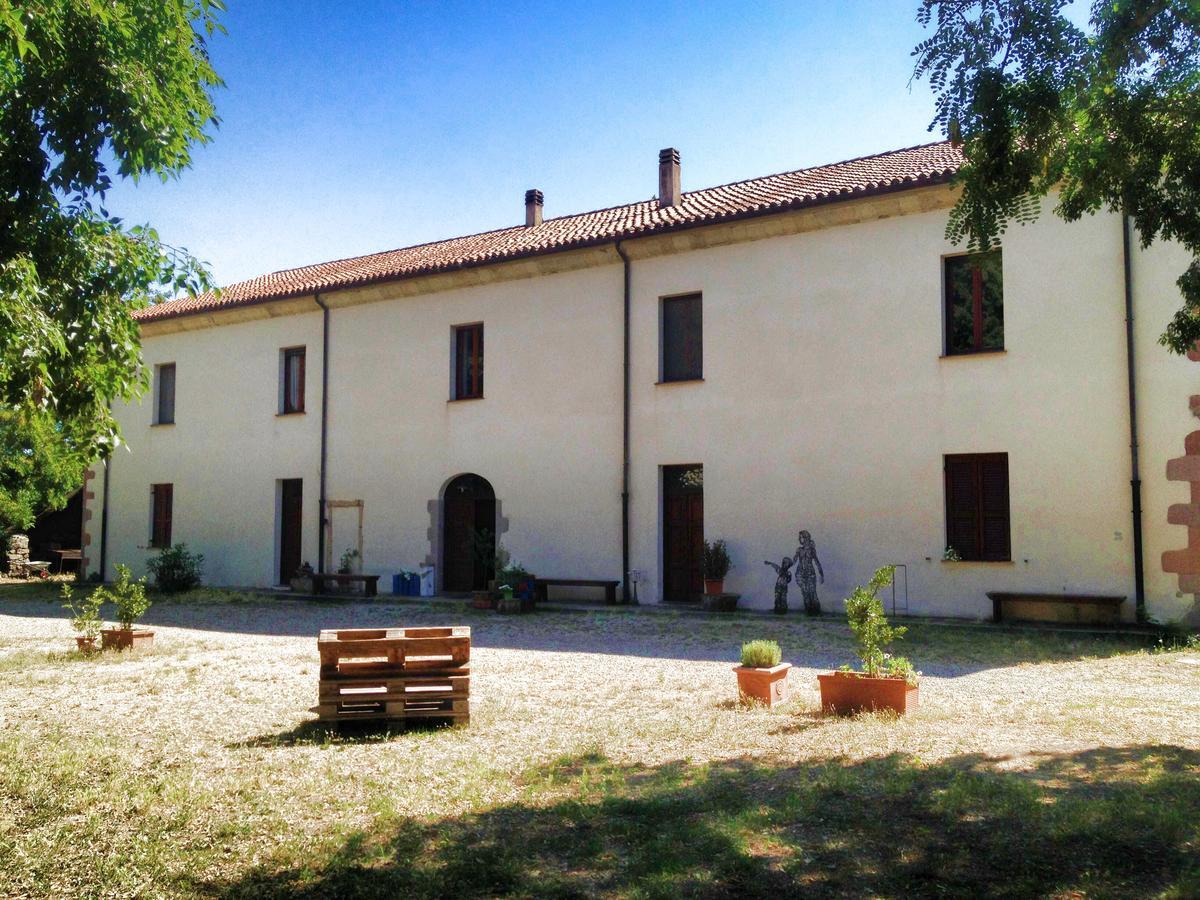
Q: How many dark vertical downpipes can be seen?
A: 4